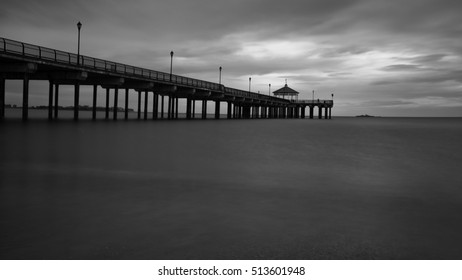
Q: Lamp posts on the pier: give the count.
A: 7